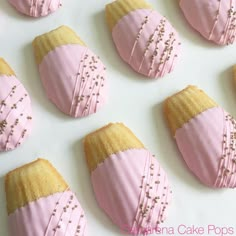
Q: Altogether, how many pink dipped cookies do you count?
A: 8